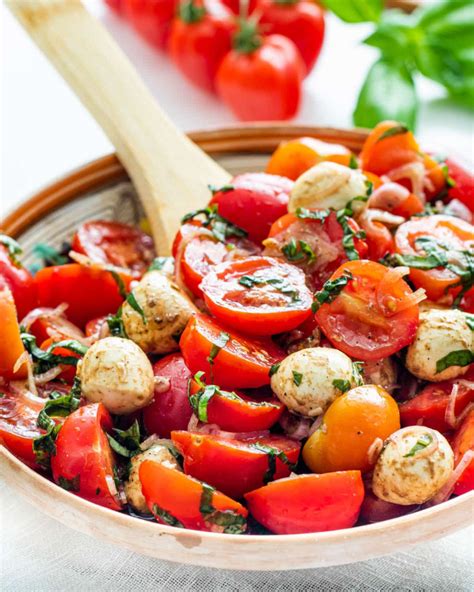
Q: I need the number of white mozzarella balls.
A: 7